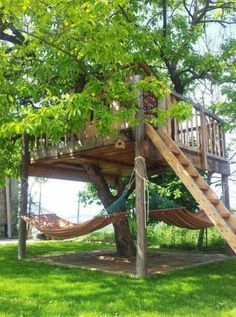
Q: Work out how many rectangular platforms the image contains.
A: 1